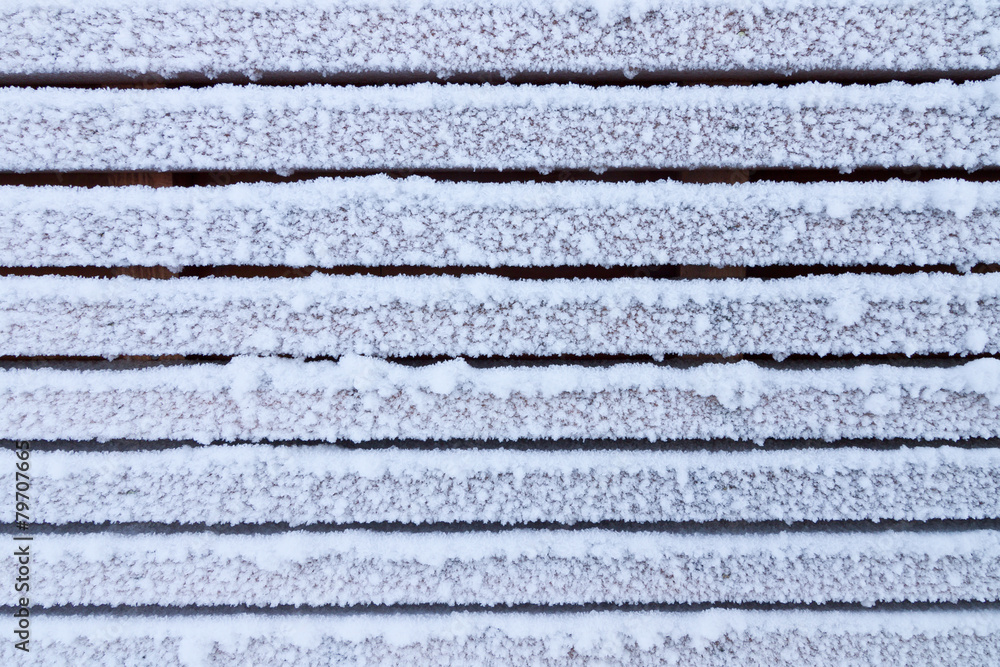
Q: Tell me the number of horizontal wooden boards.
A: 8